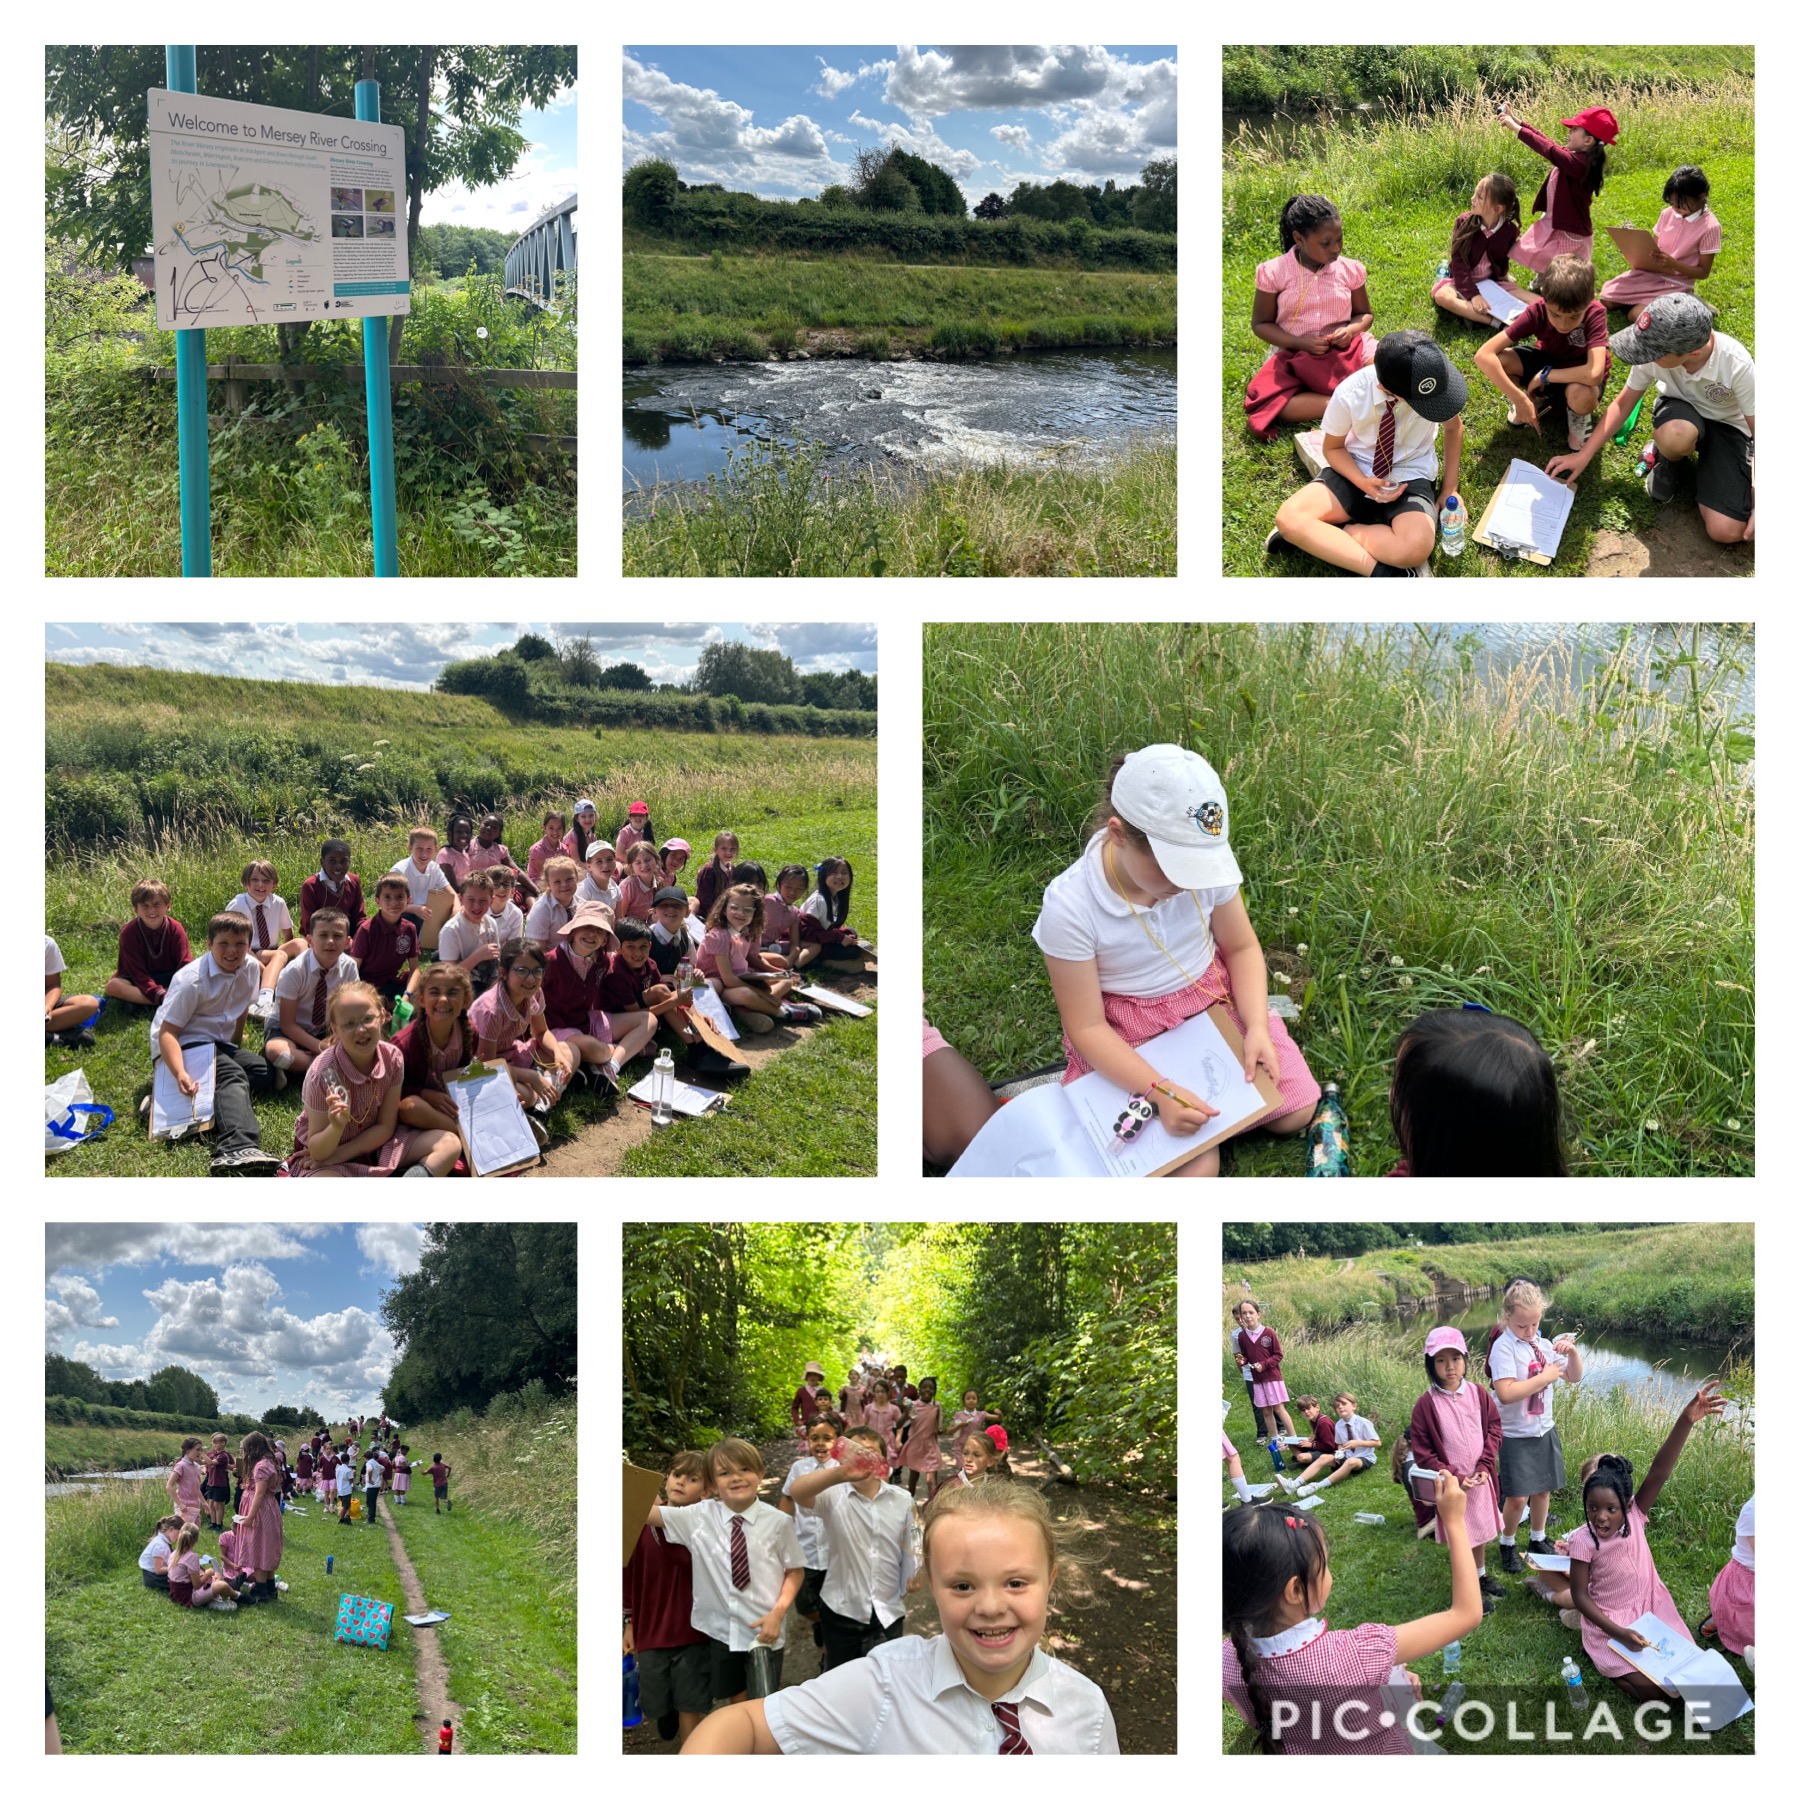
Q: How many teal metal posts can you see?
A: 2